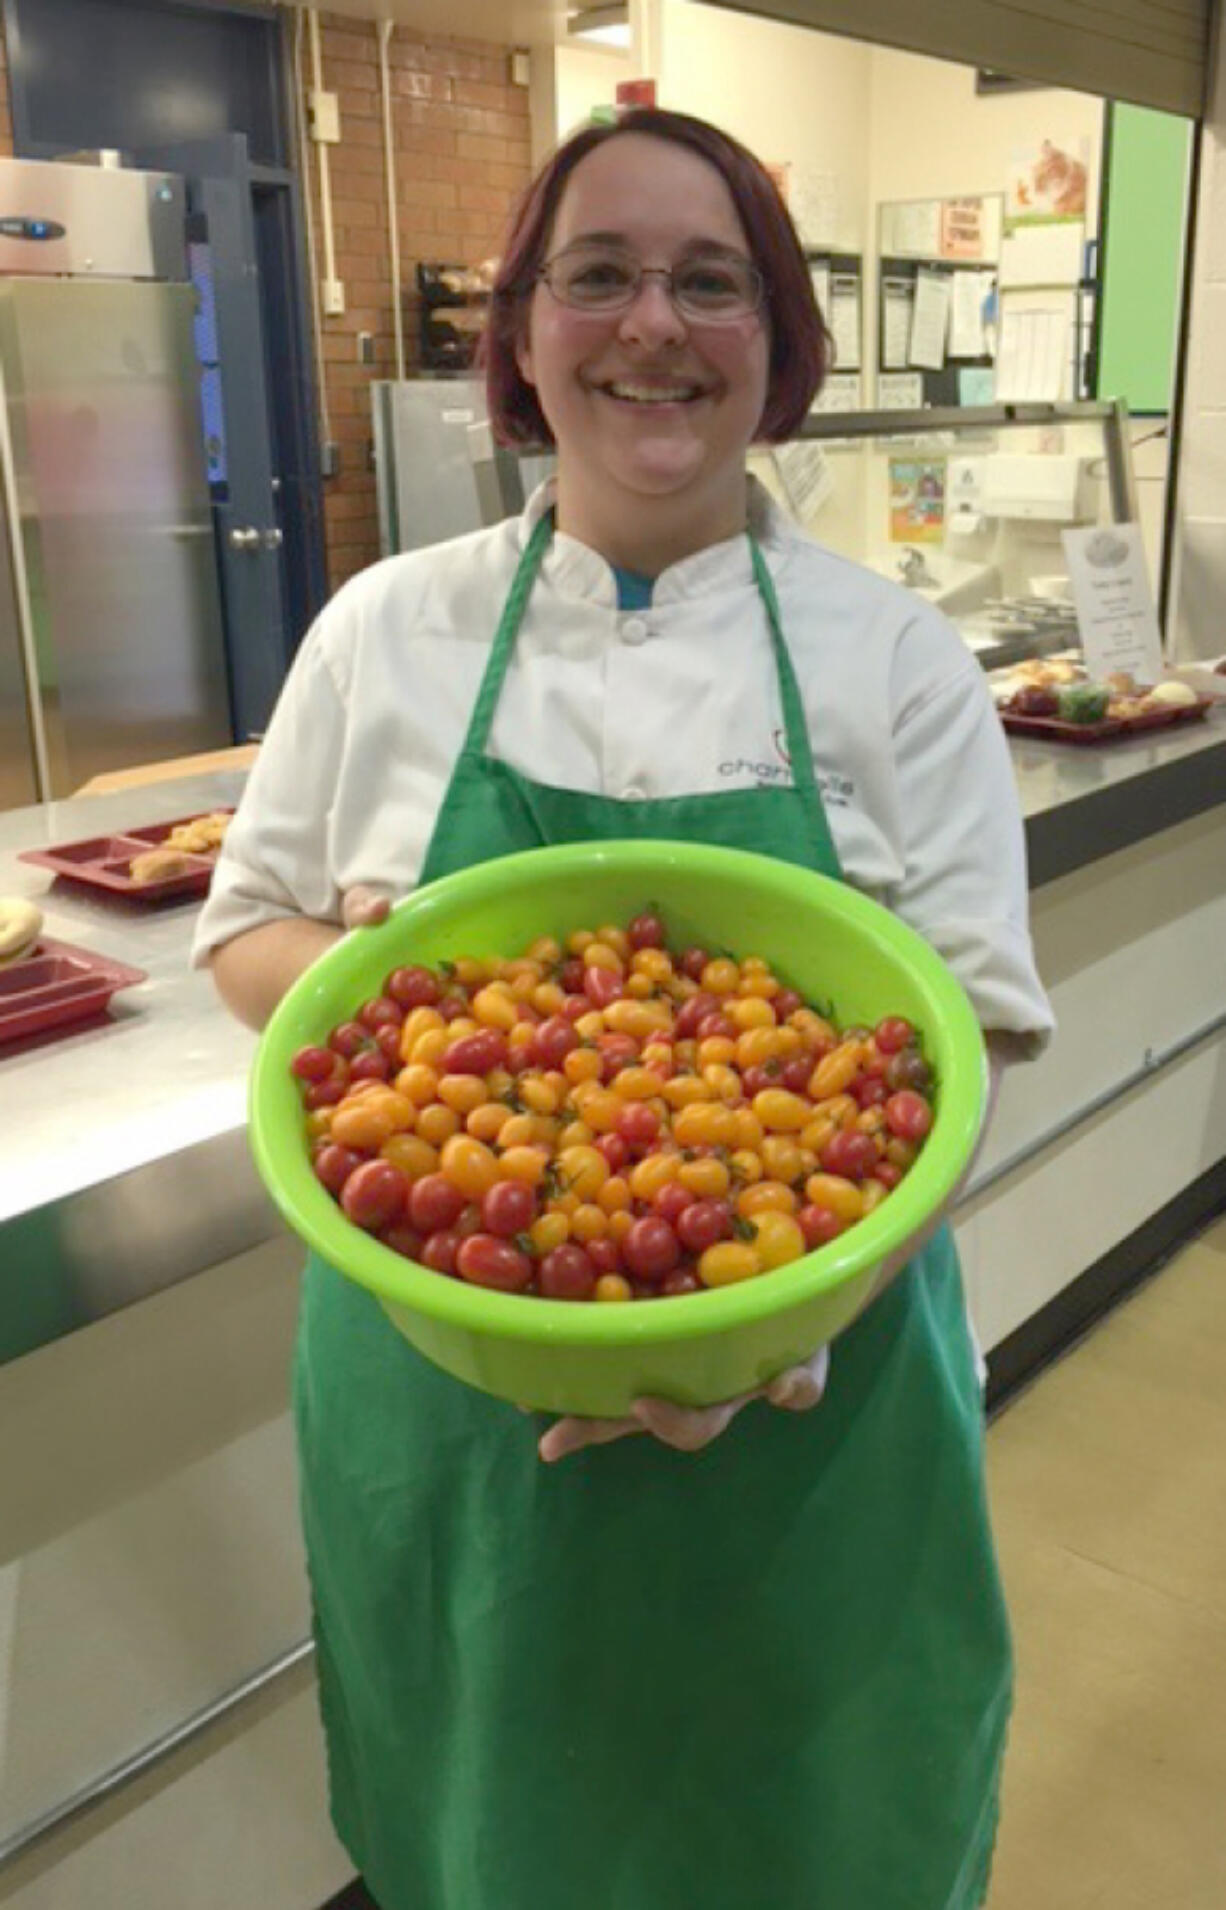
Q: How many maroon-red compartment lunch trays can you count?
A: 3